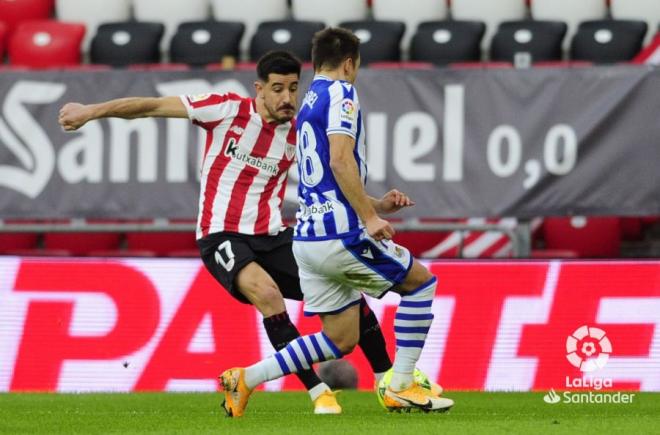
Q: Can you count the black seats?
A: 7